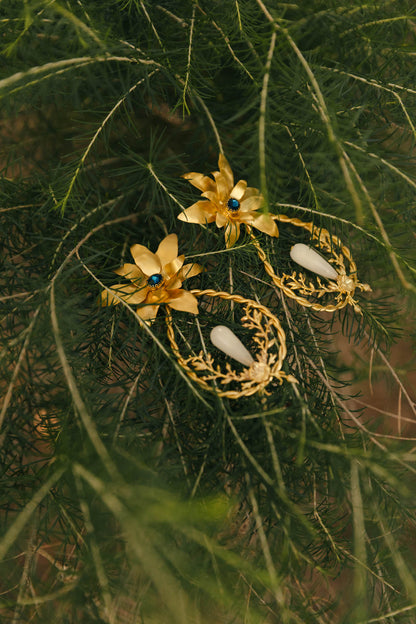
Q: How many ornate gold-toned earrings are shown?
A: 2